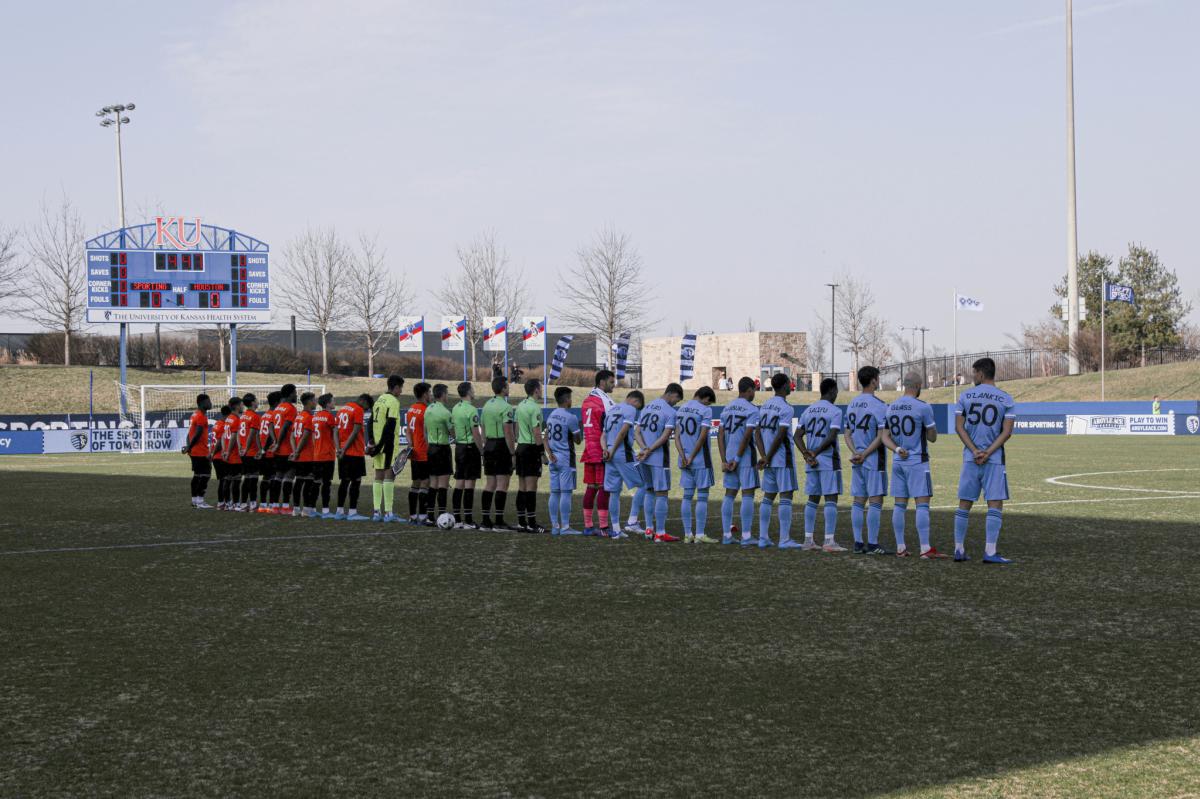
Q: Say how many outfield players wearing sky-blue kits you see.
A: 10